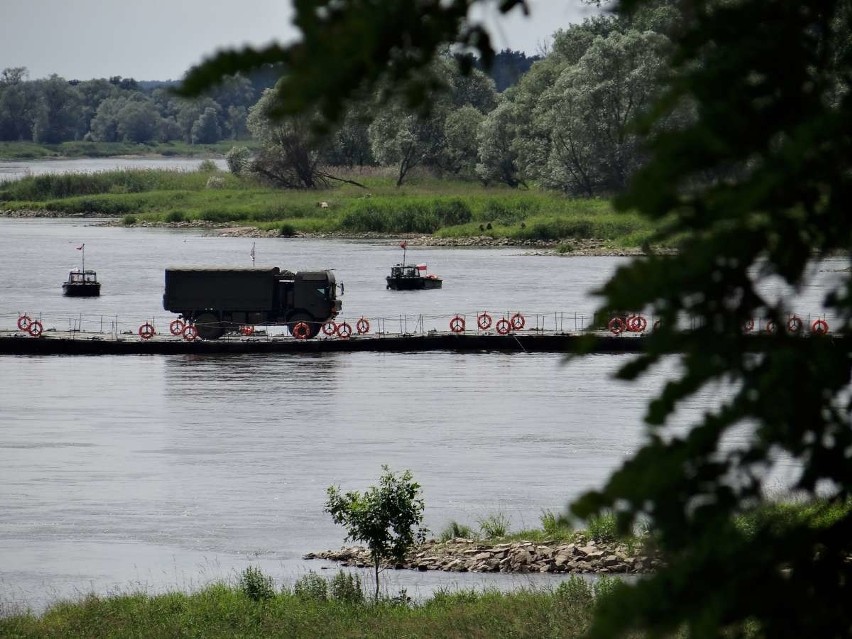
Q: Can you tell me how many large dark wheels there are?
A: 2